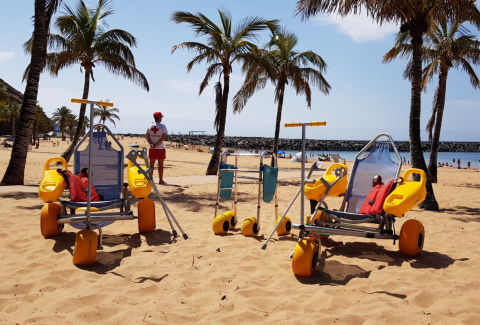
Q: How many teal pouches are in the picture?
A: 2